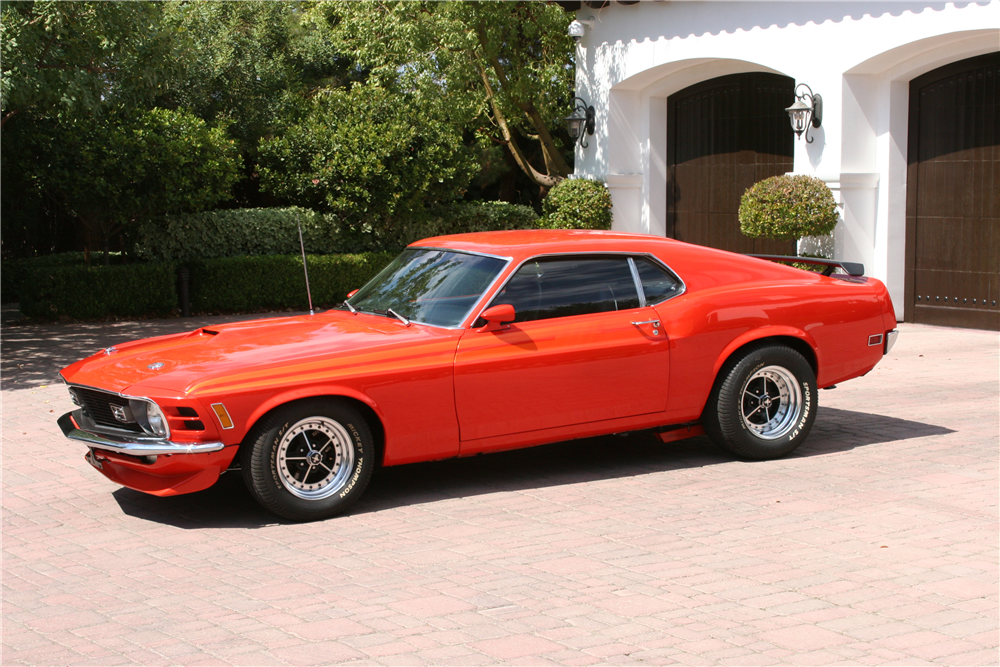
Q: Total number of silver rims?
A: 2